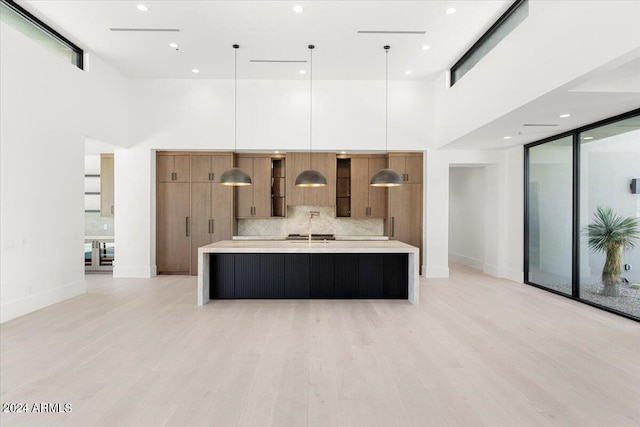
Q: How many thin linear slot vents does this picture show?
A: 4